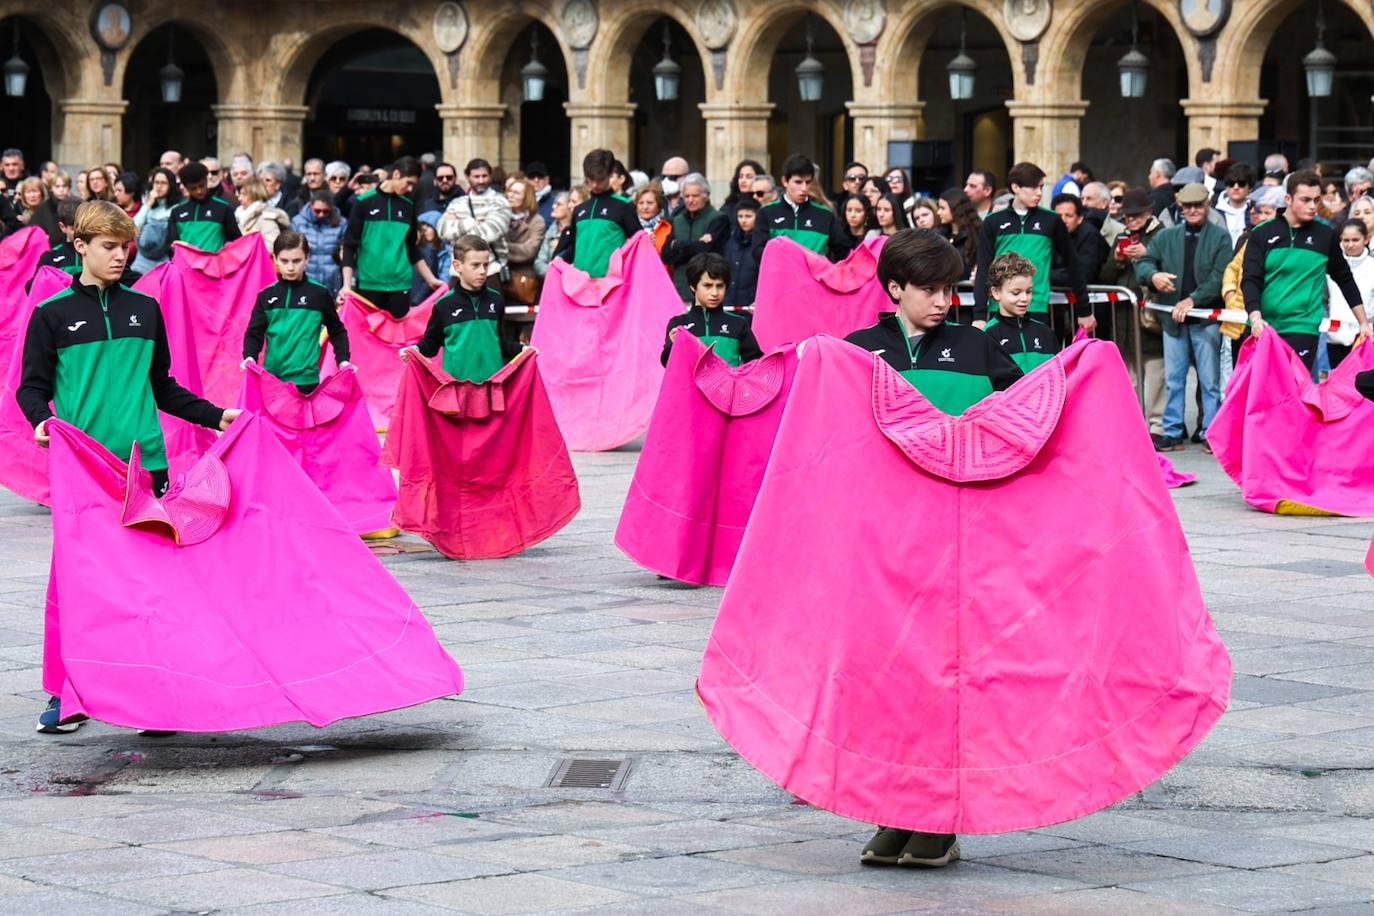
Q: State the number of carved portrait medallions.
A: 7